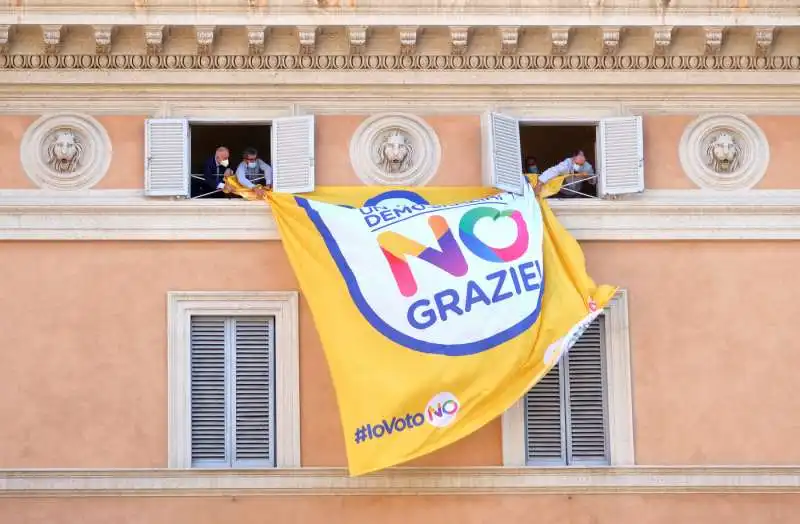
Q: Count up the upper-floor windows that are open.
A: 2